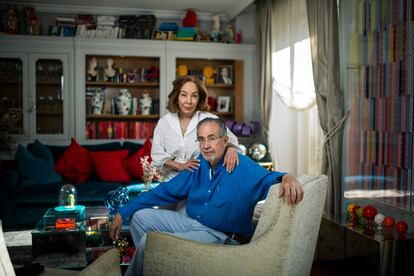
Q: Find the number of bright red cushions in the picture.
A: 3